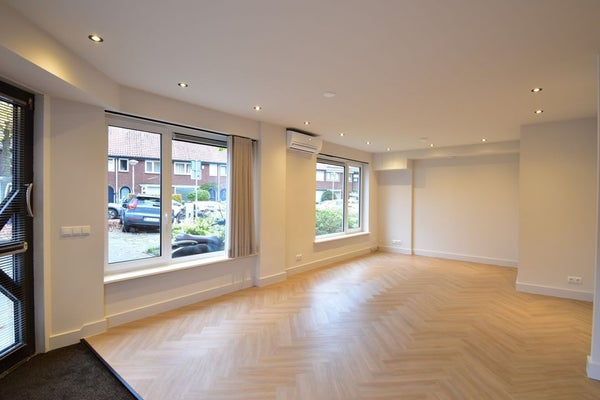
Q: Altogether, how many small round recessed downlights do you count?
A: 11